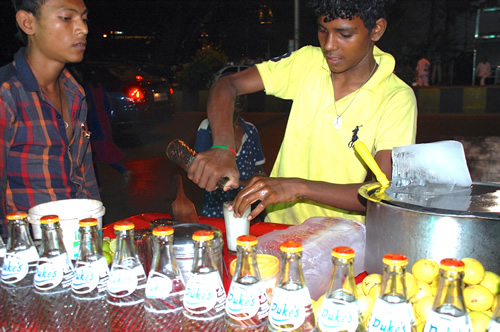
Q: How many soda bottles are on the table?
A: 11